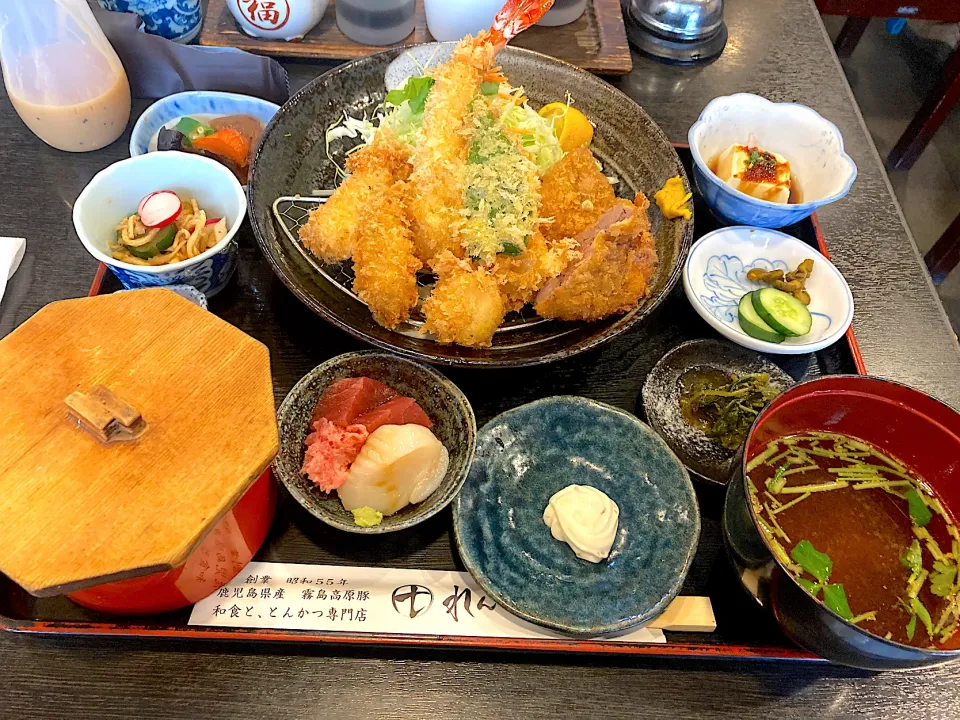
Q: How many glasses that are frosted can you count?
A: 2